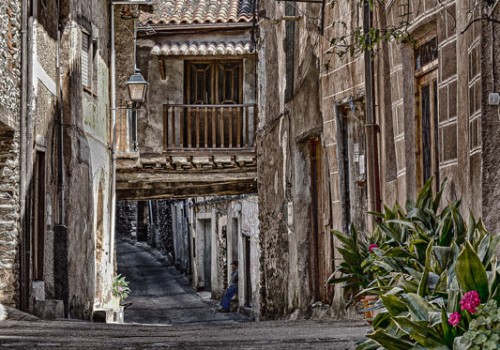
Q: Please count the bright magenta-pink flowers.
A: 3